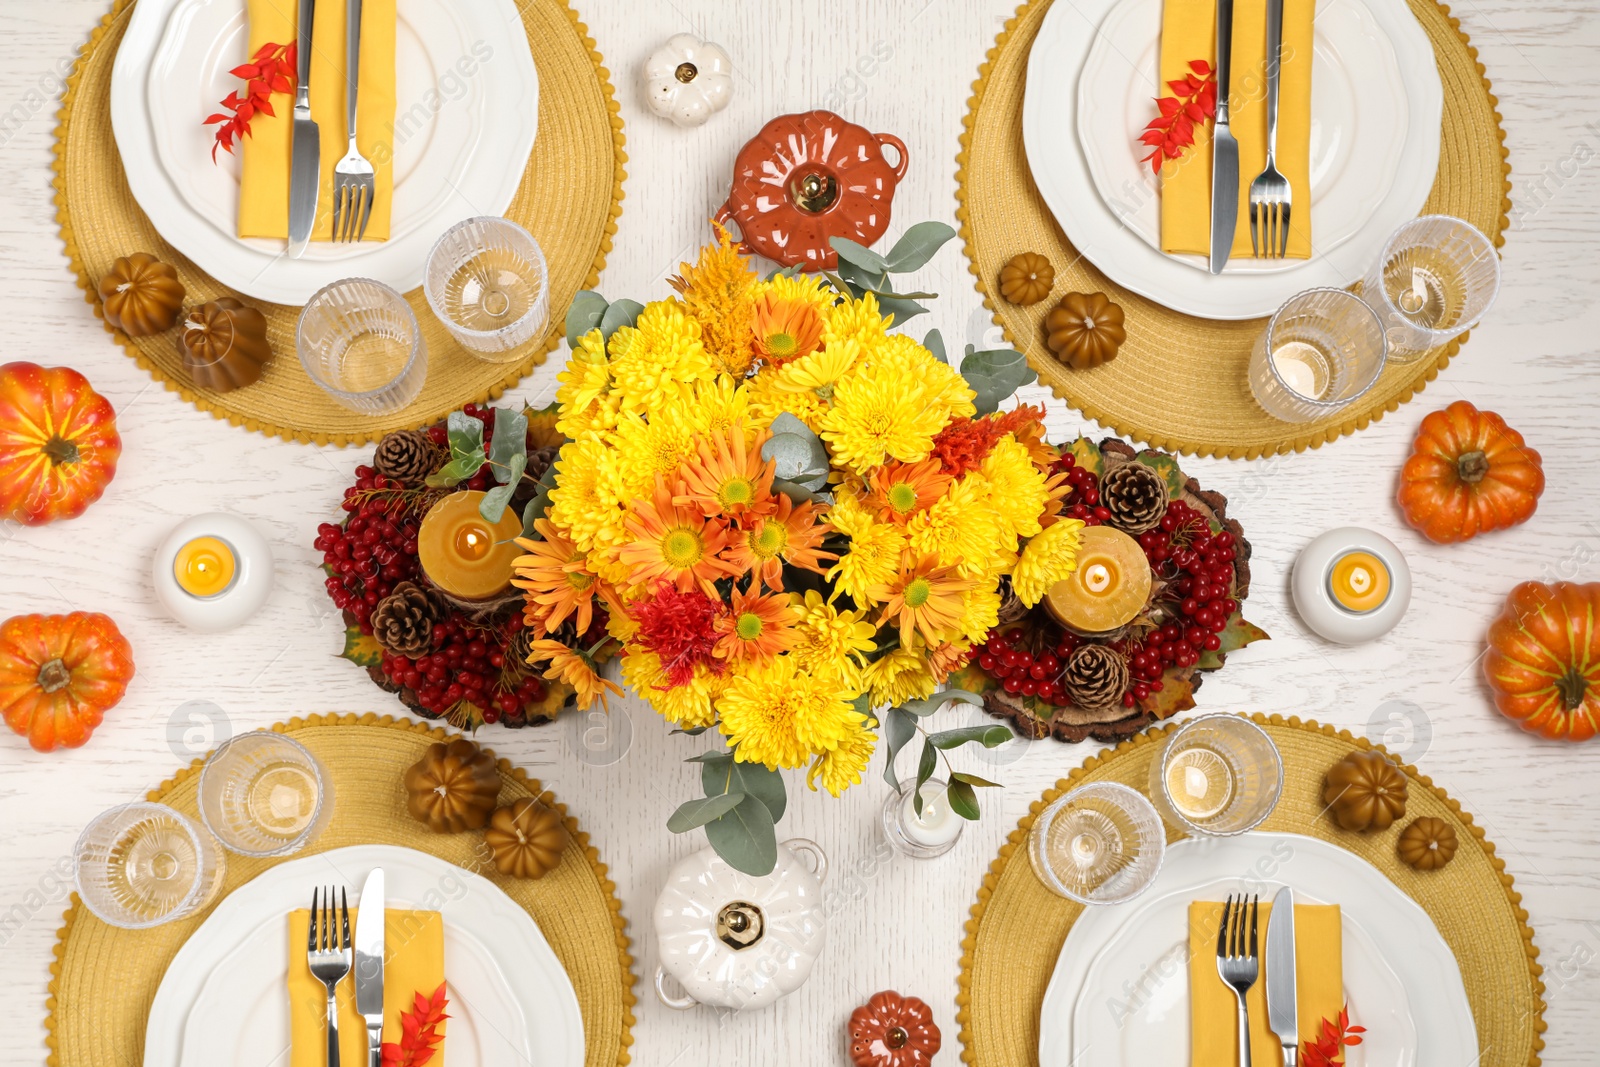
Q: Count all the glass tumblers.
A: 8